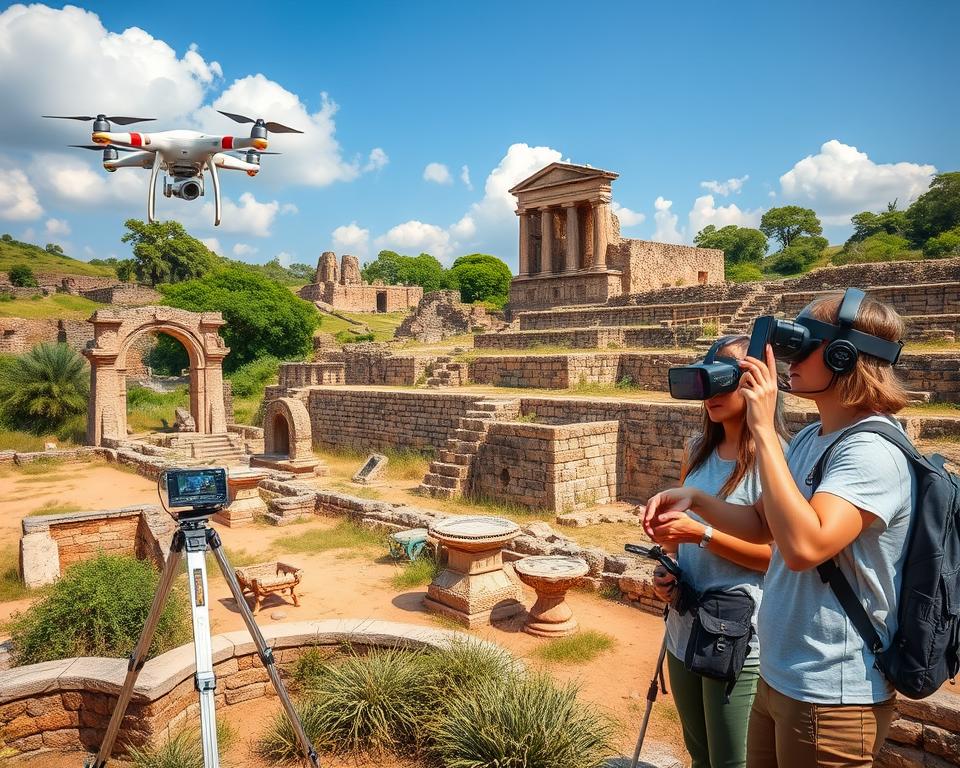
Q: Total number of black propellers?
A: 4